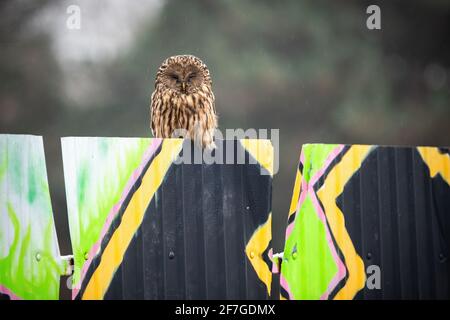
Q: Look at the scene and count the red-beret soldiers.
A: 0